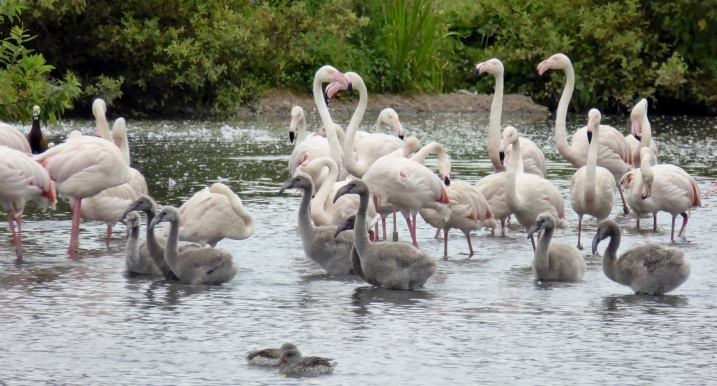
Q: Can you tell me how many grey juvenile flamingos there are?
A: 8